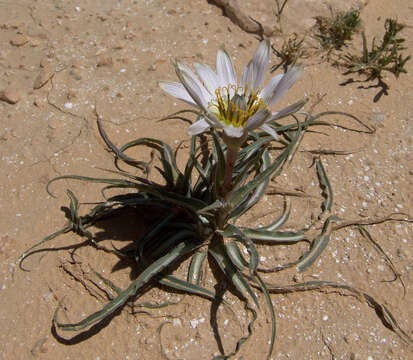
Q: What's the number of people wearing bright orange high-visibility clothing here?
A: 0